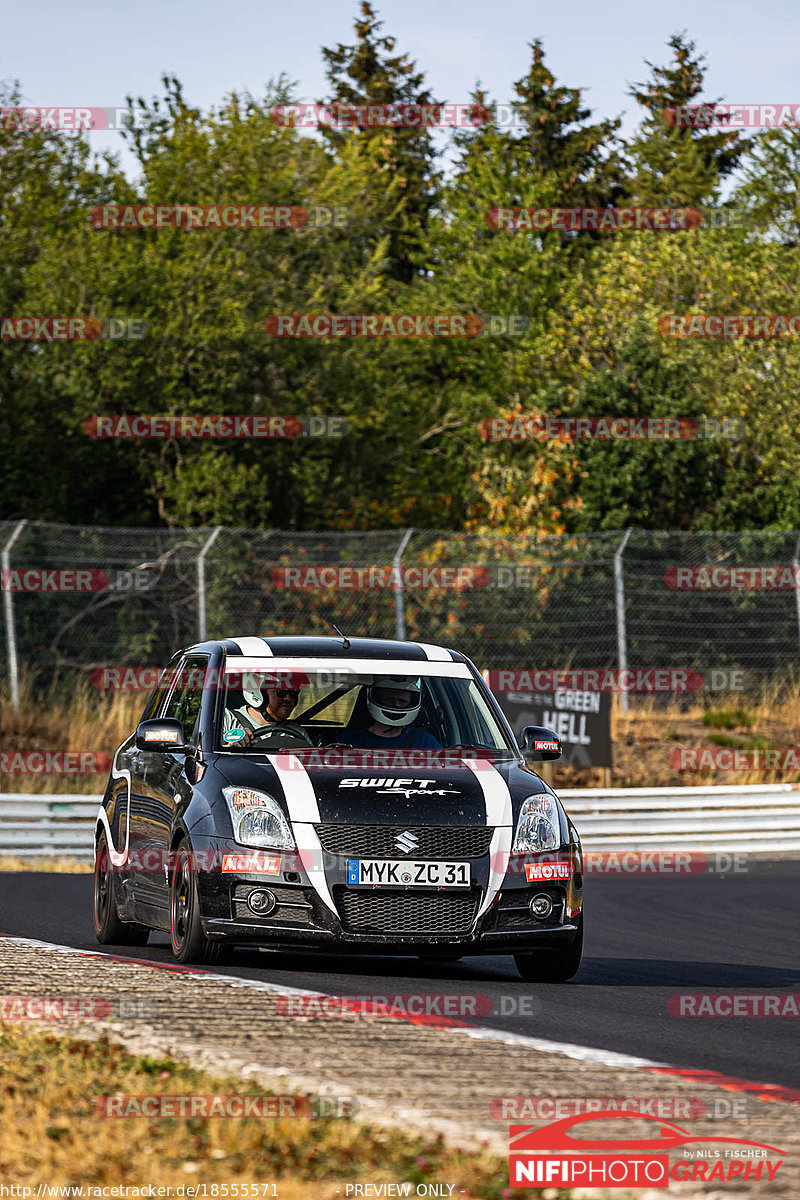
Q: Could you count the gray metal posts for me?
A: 5